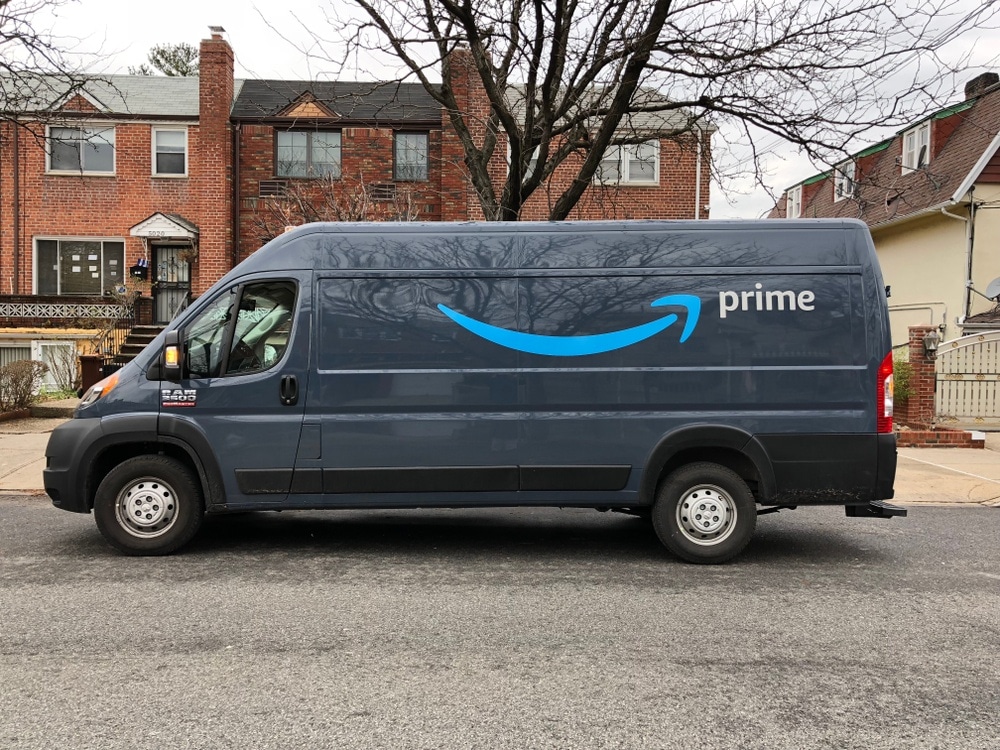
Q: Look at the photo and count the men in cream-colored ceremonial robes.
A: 0